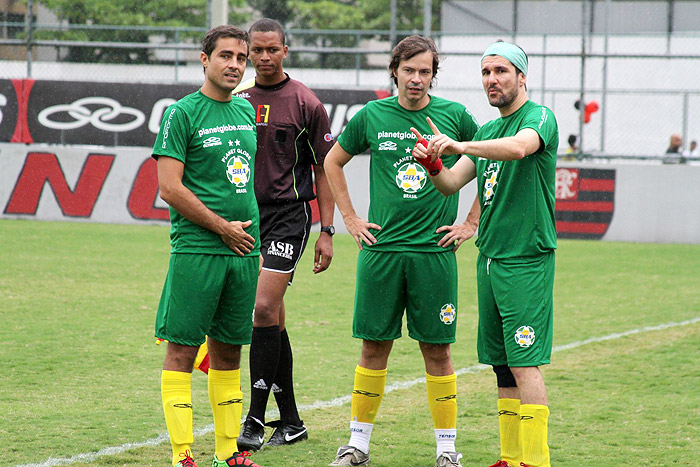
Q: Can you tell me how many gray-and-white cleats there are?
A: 2